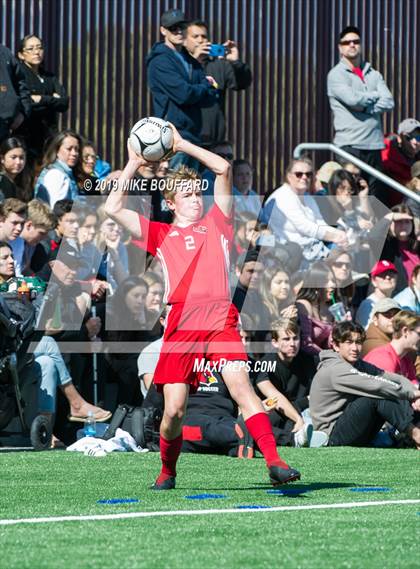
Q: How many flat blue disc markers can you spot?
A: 5